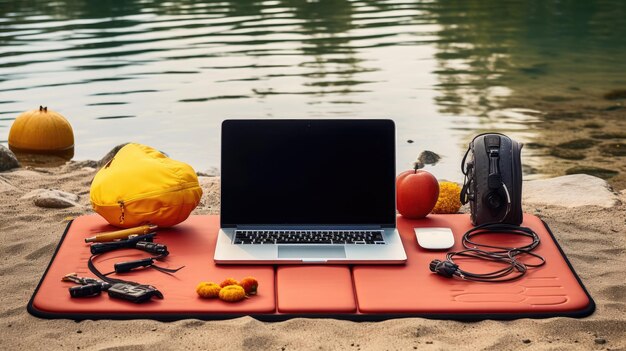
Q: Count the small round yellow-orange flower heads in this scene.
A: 4